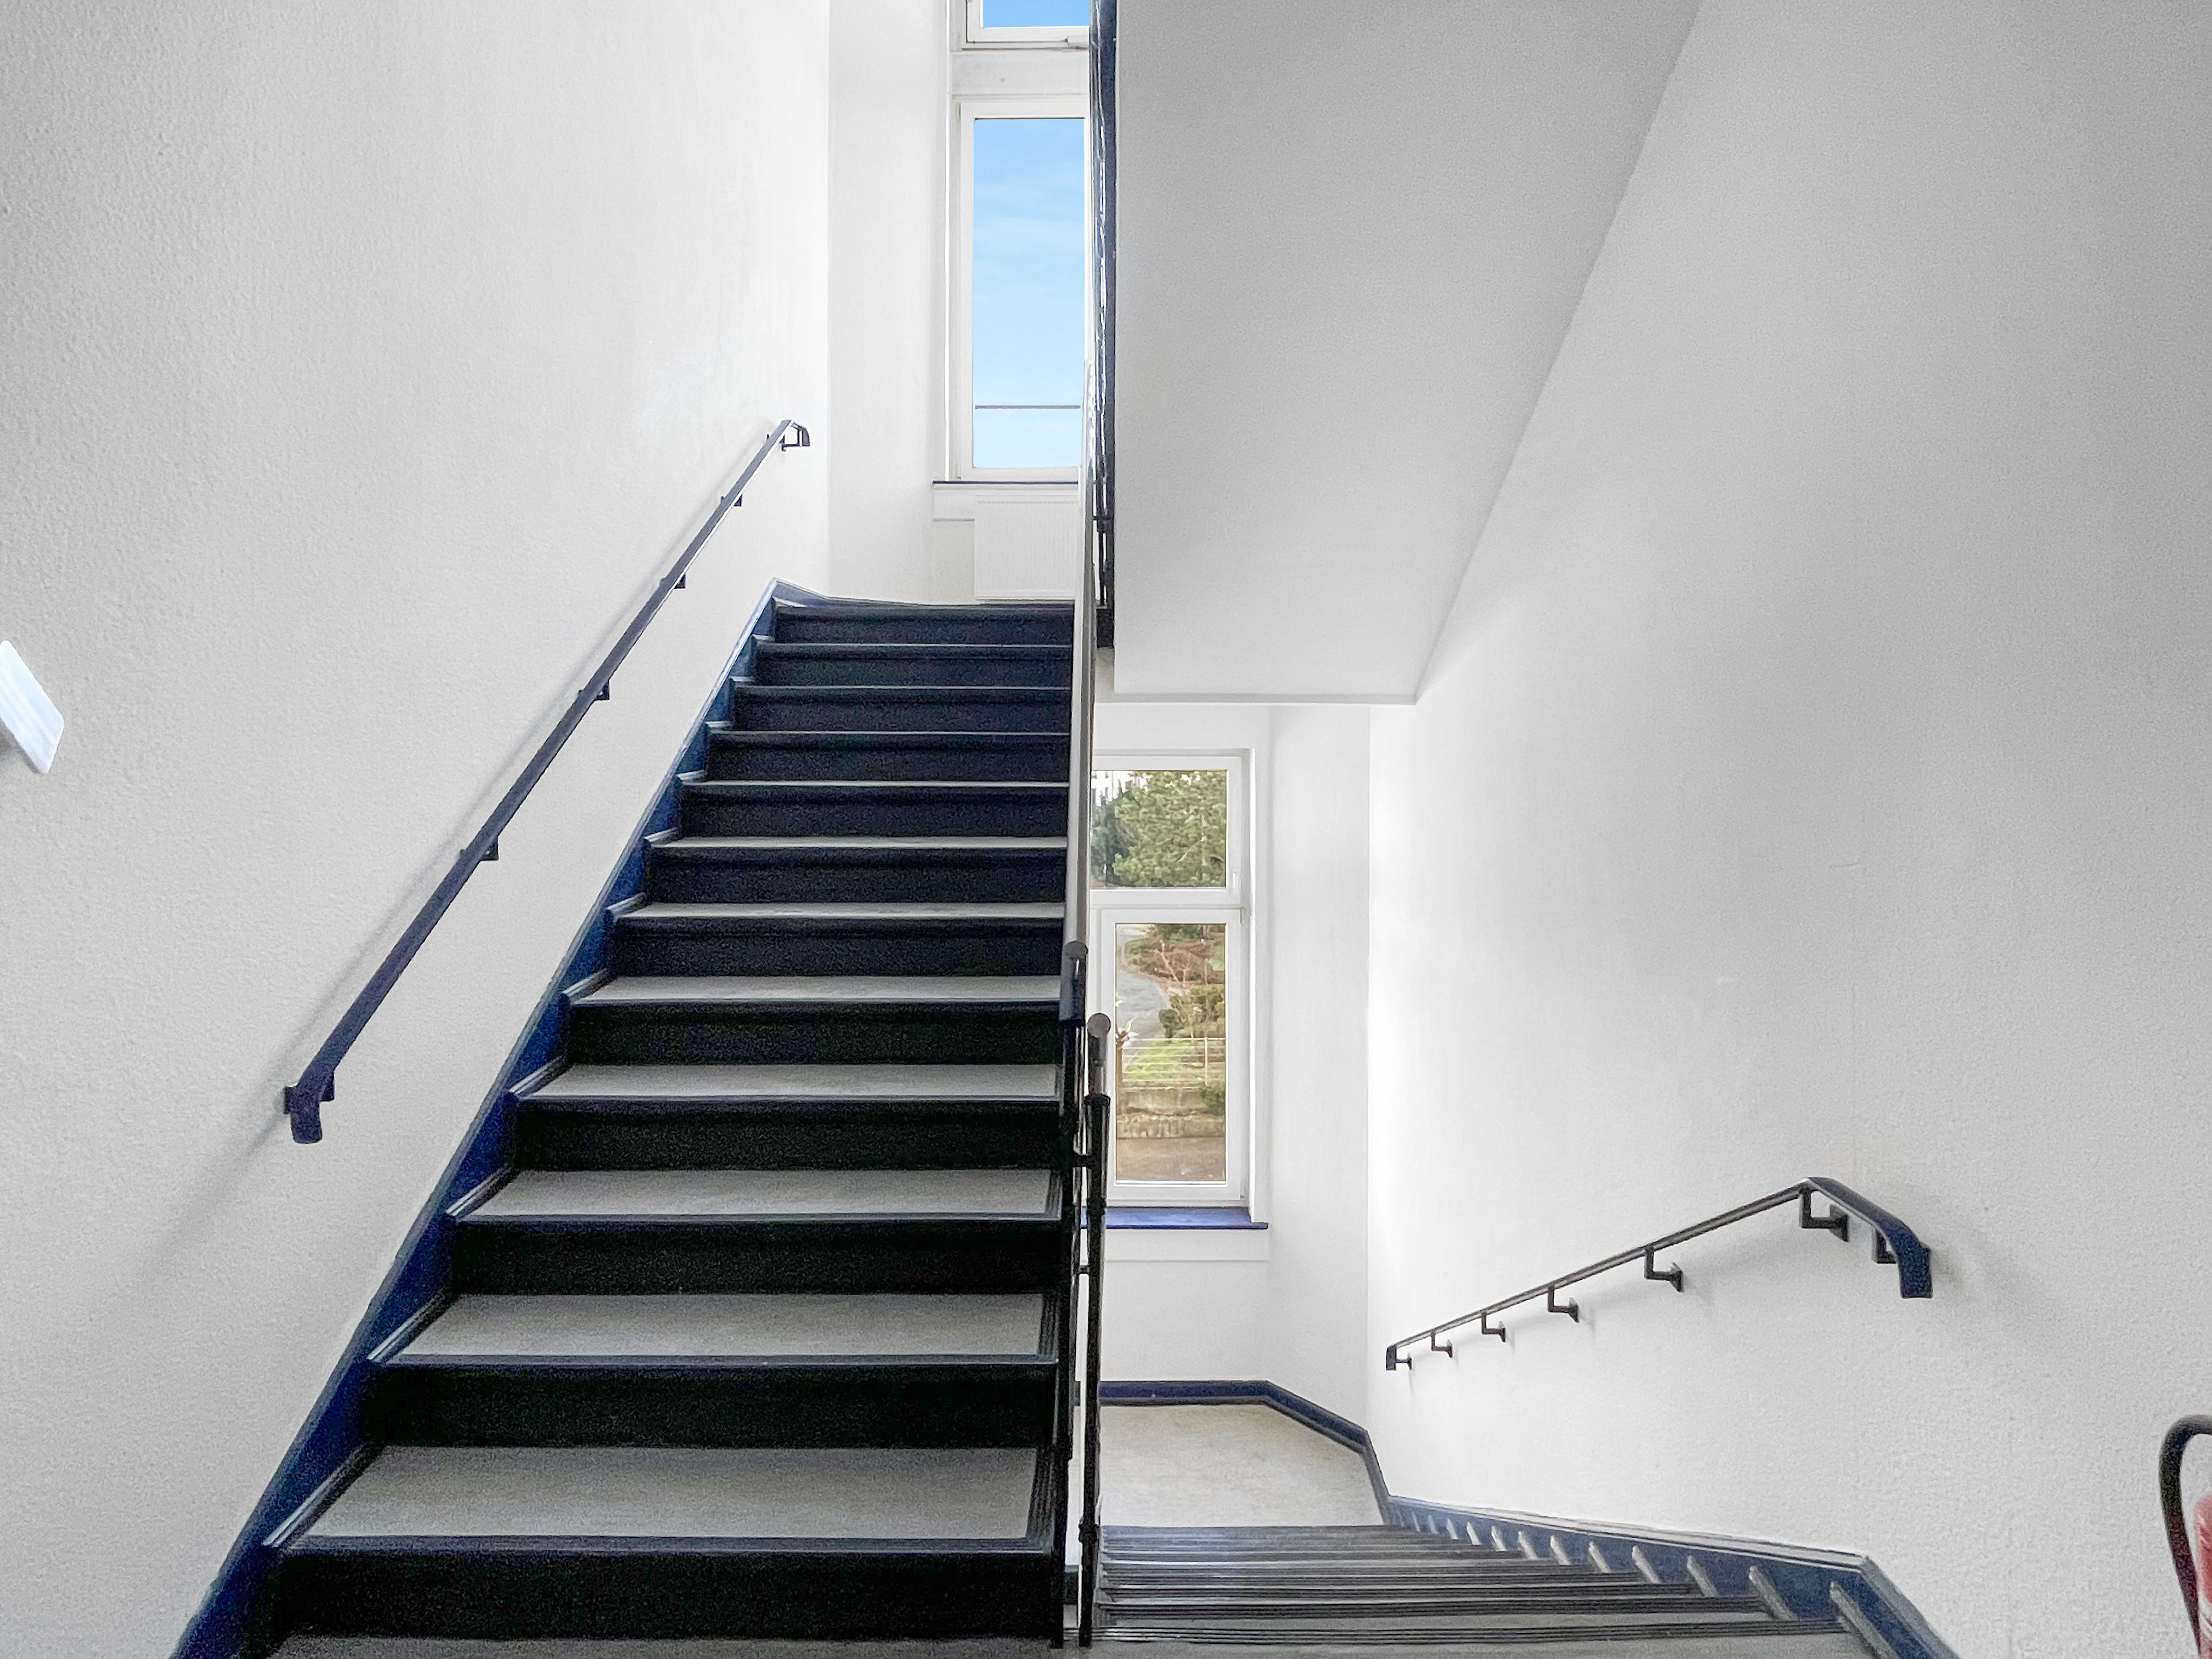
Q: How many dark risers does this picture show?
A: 12